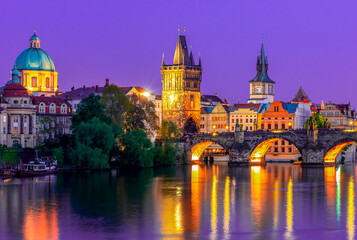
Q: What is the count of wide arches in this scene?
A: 3